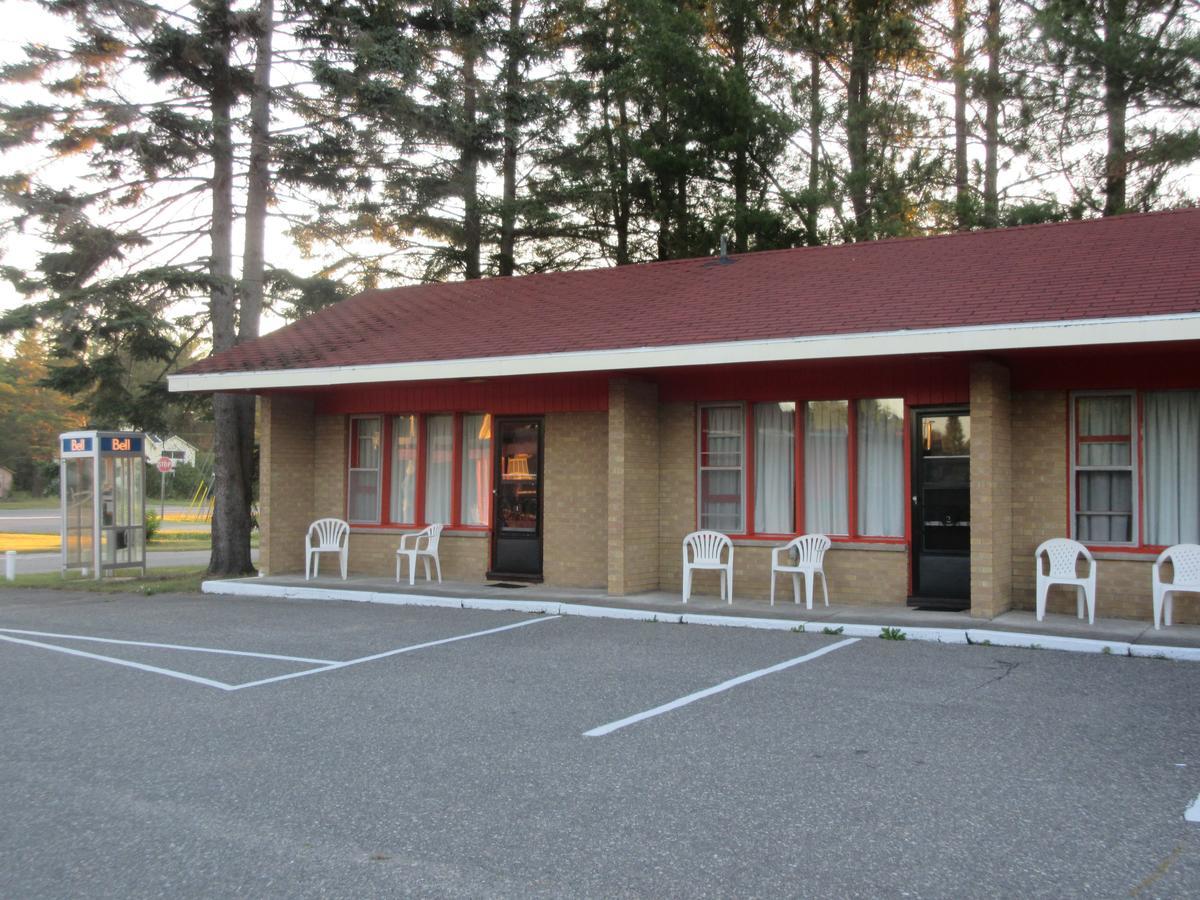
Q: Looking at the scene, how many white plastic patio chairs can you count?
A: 6